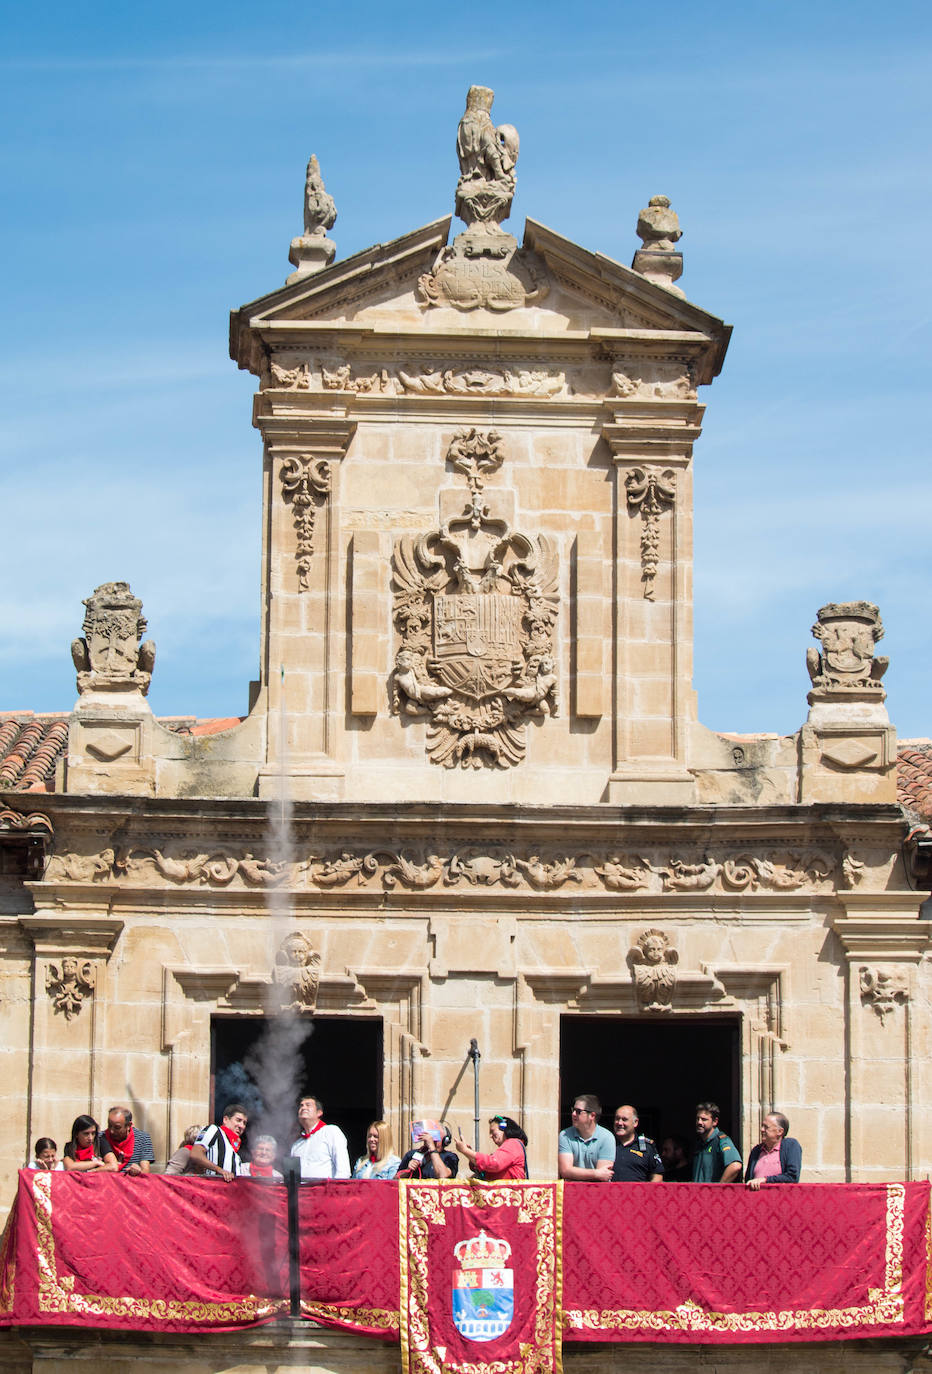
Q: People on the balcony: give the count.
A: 15